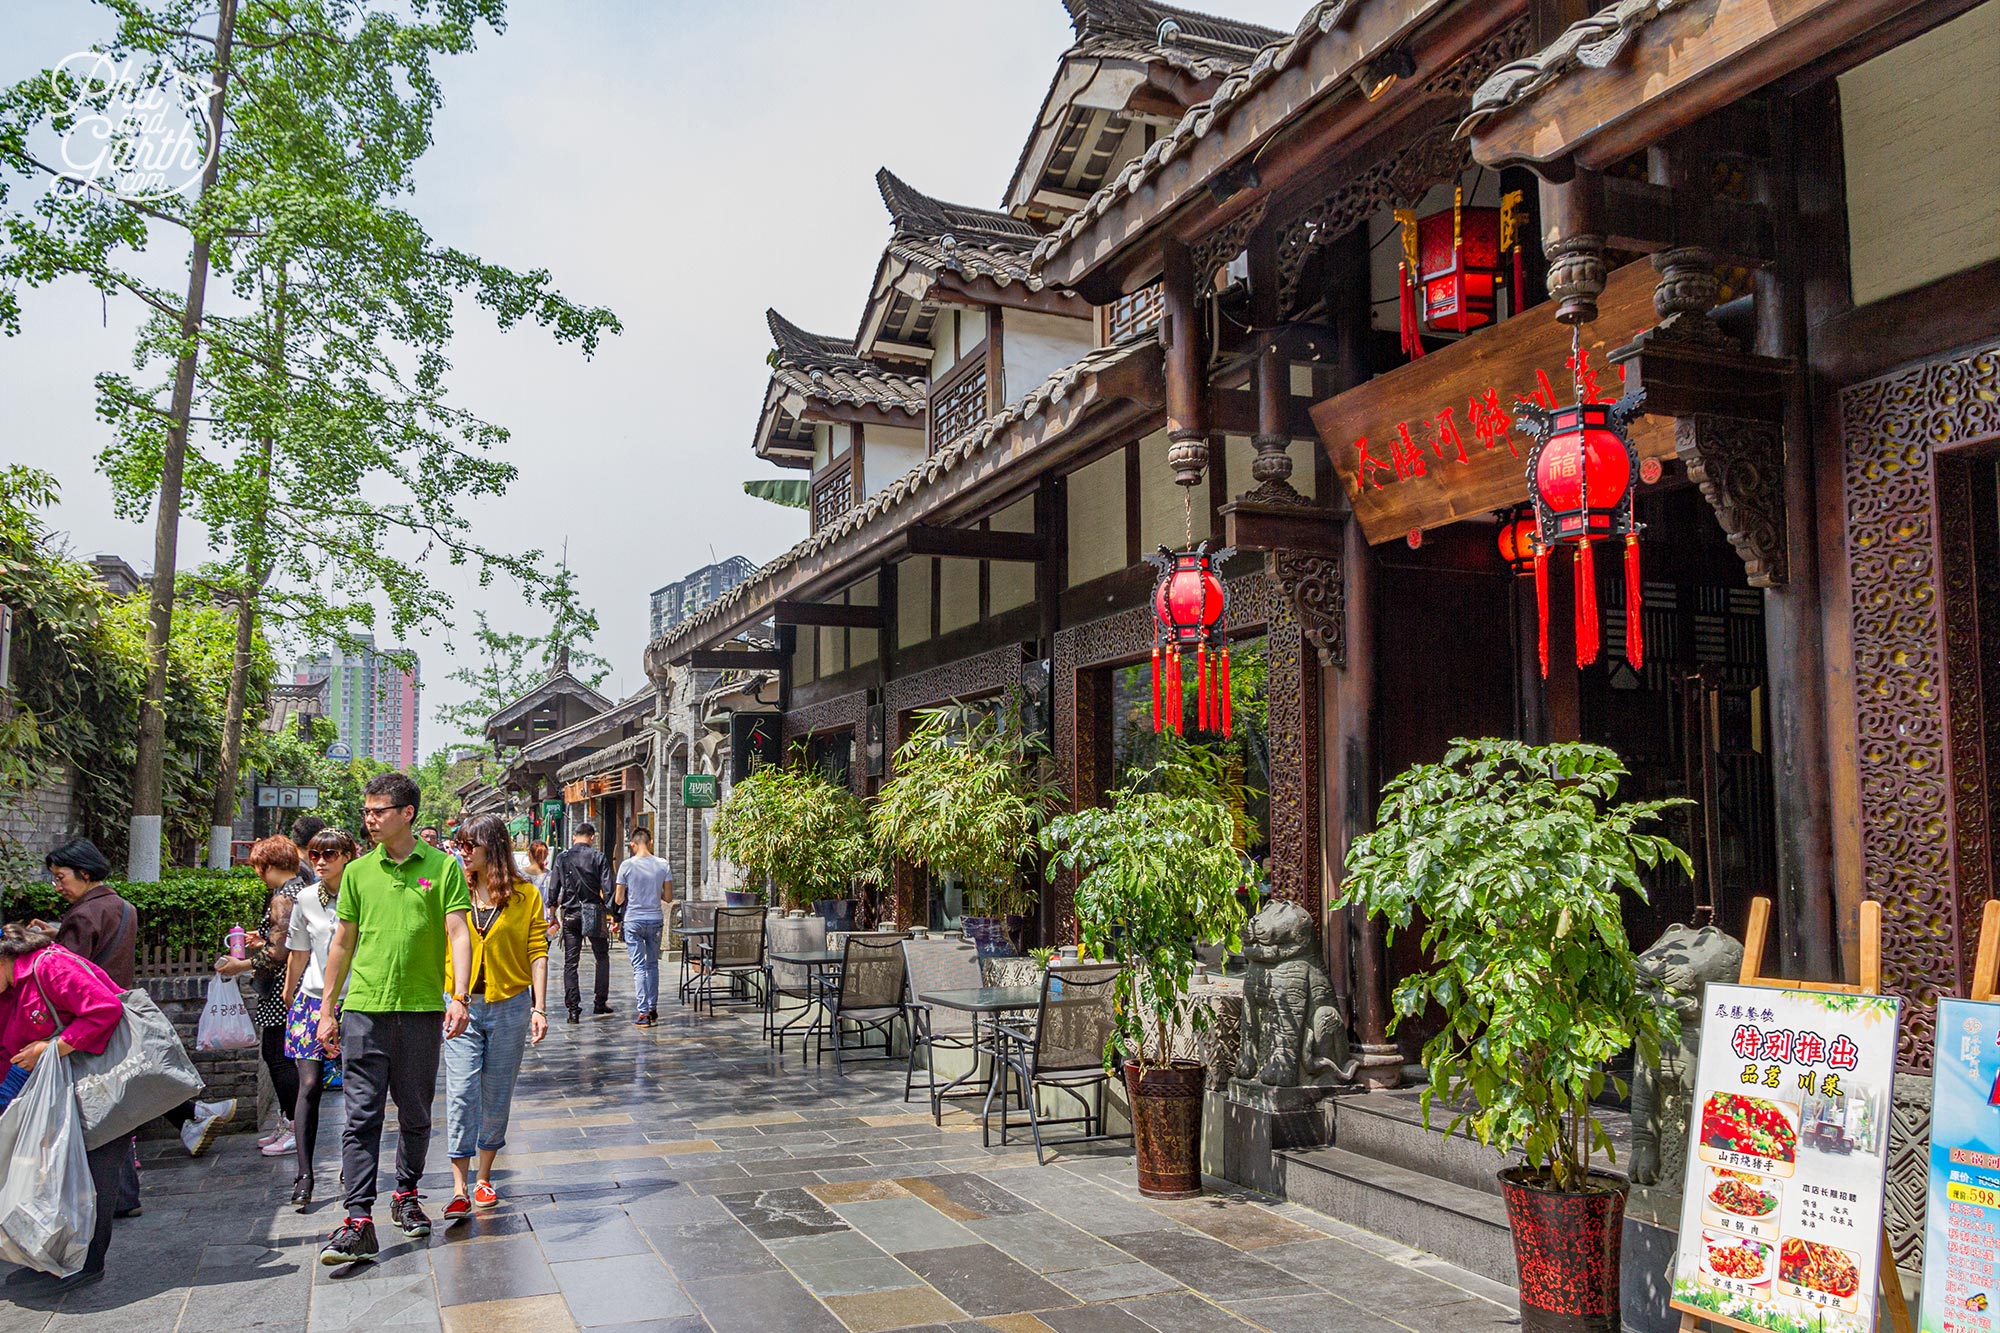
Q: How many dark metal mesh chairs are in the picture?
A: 6